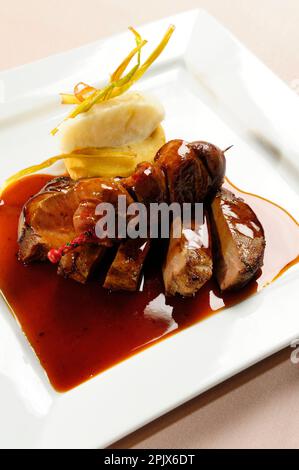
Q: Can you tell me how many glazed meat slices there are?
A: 5